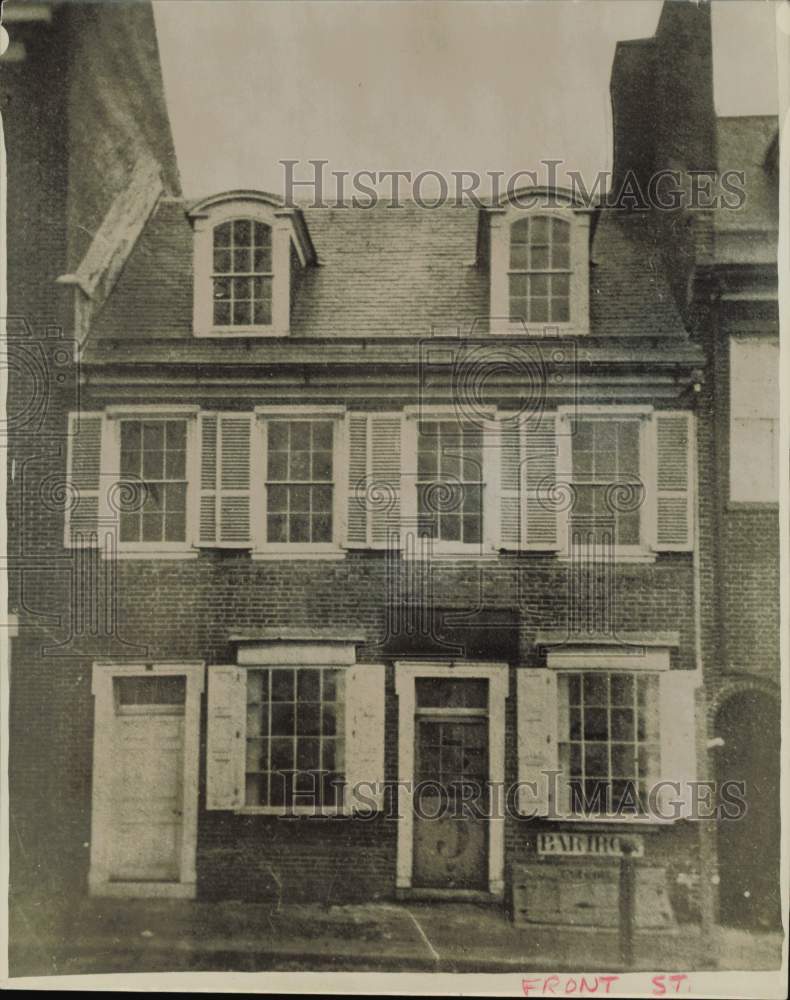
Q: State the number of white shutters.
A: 12